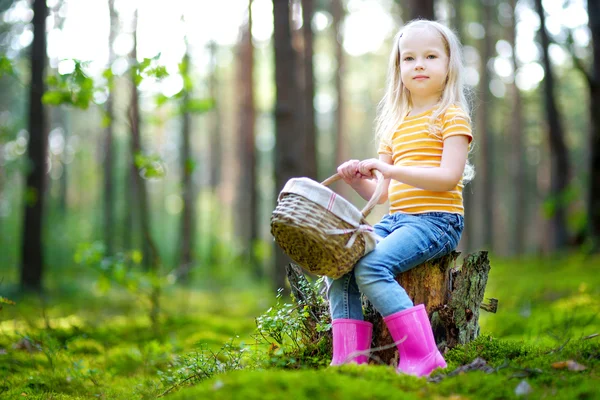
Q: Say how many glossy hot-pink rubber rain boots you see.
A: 2